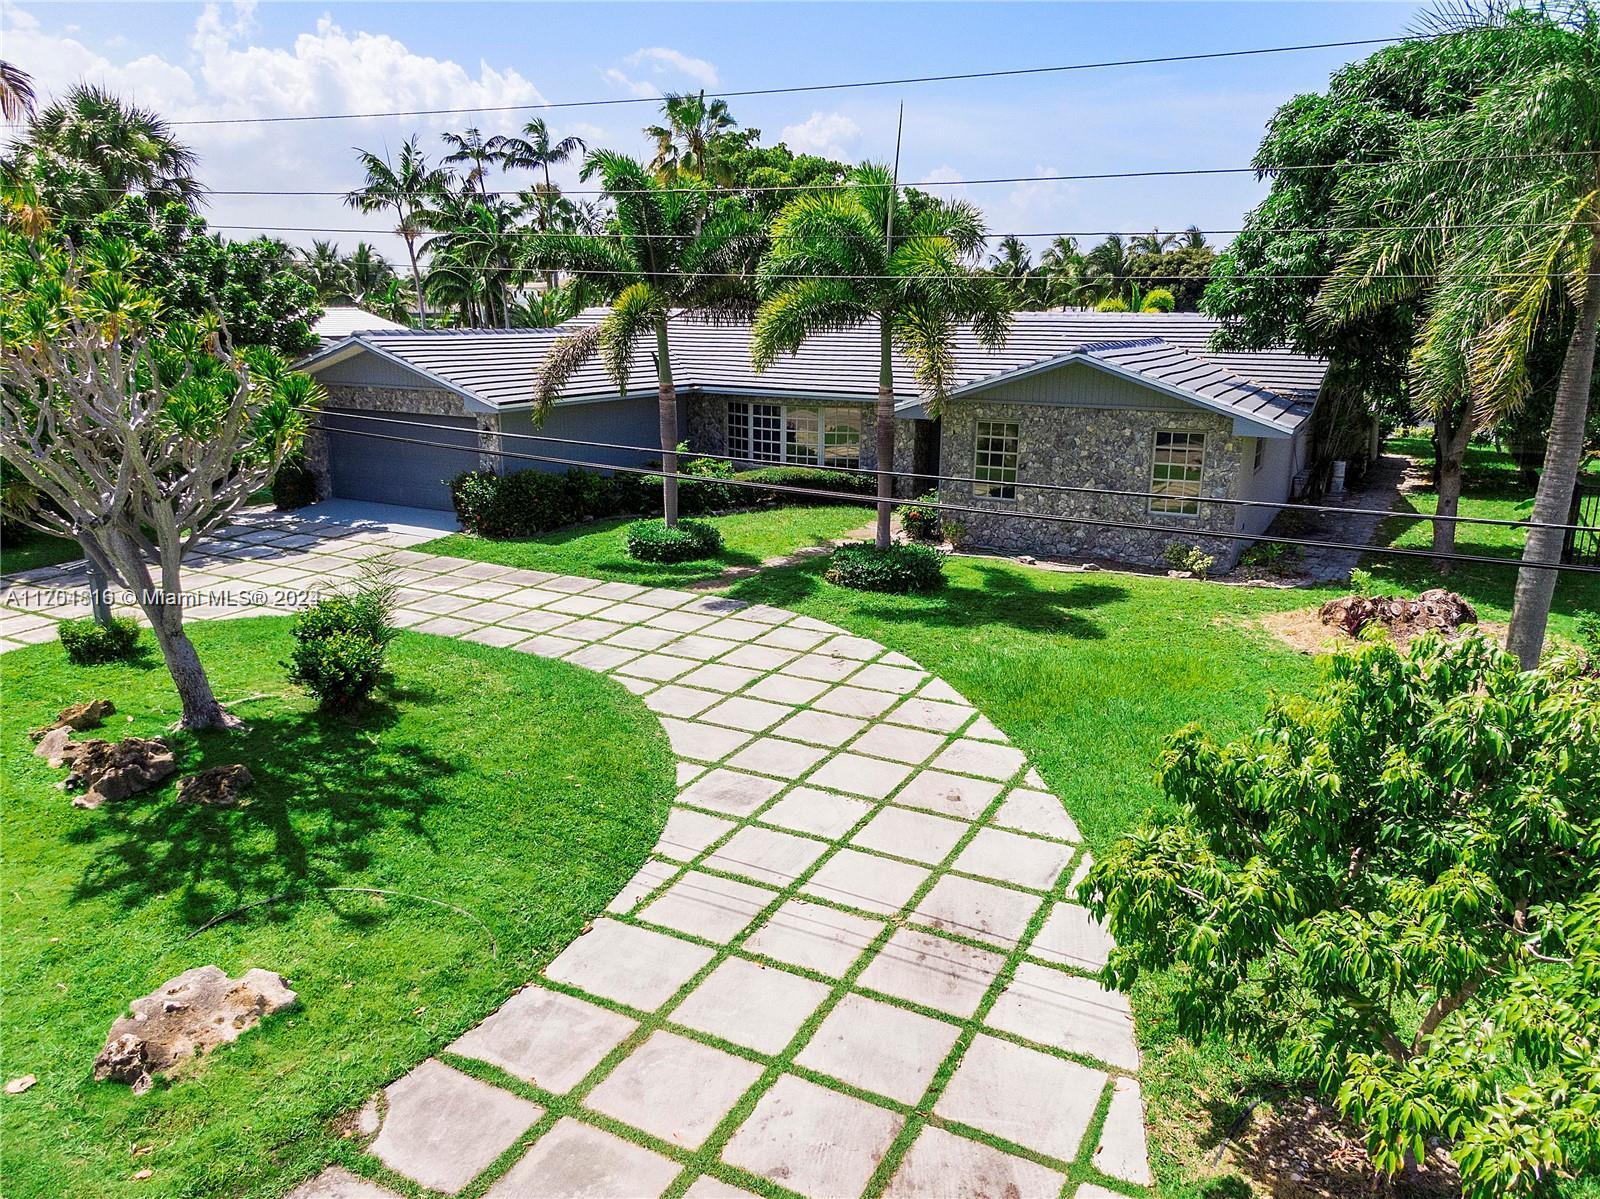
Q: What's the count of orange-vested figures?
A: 0